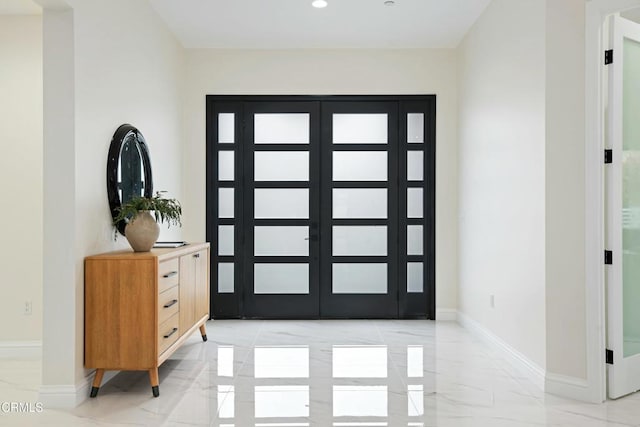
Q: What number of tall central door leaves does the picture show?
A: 2